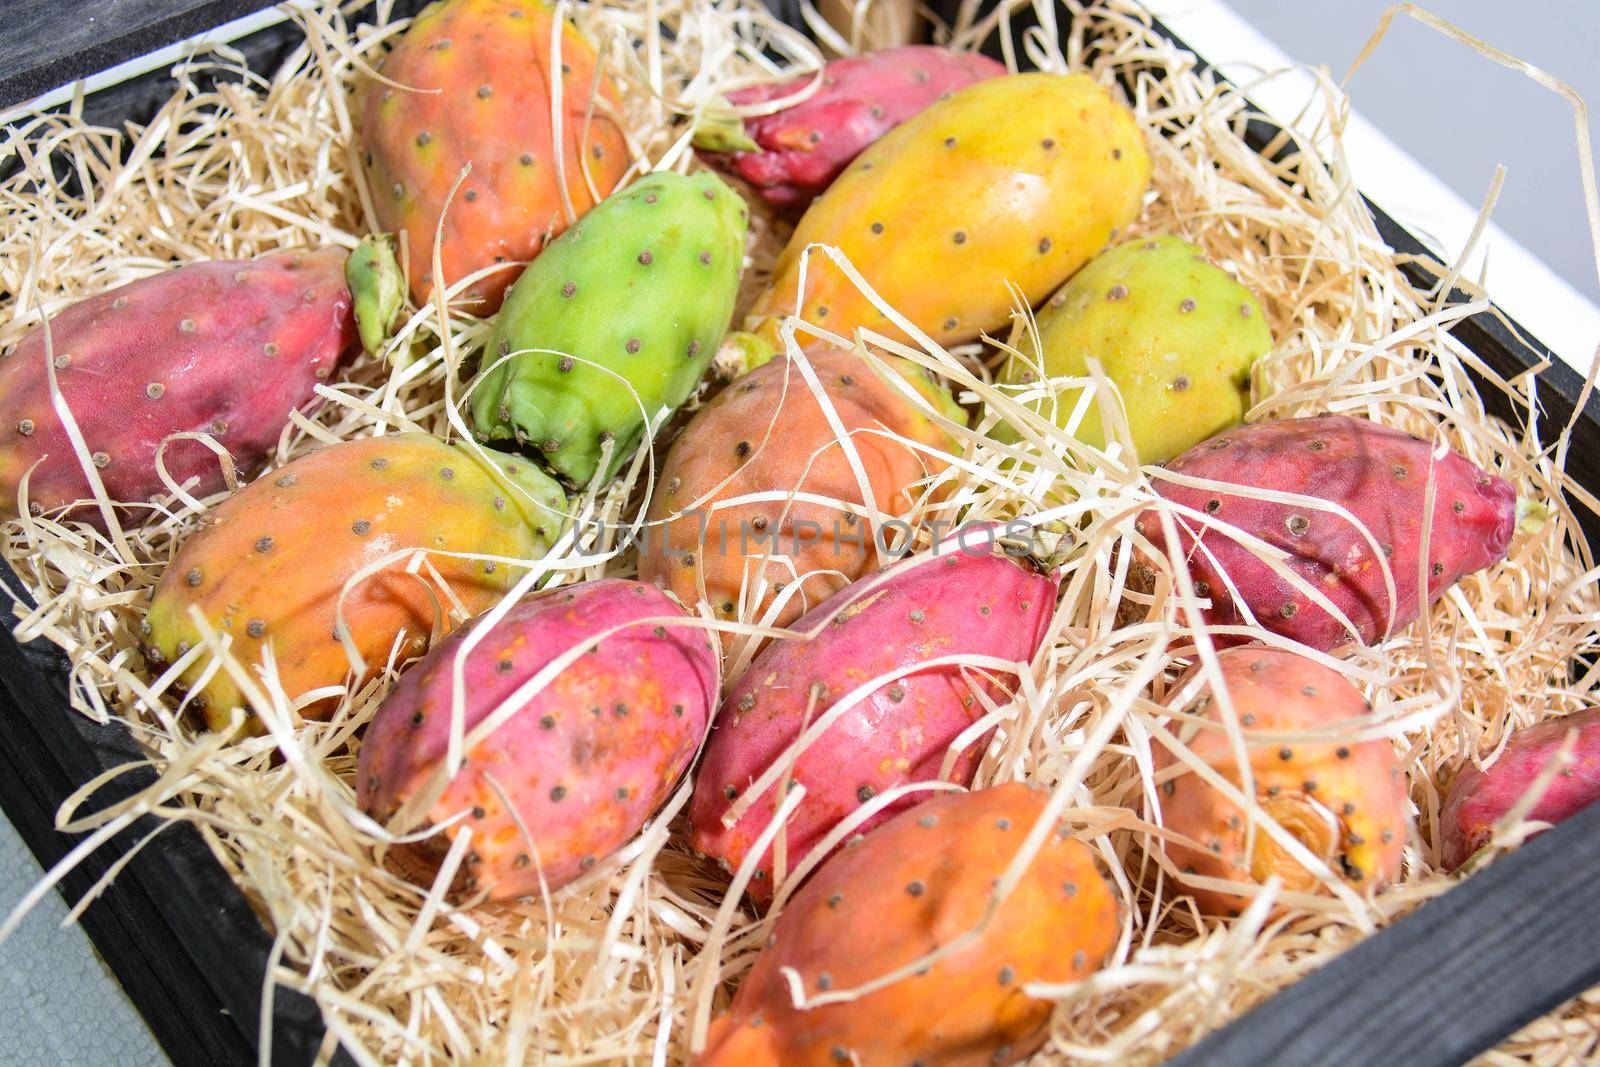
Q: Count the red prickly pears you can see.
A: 6